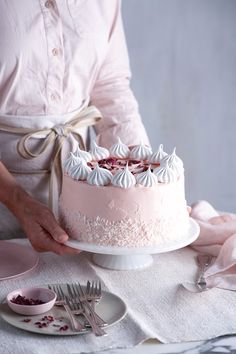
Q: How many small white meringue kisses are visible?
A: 12